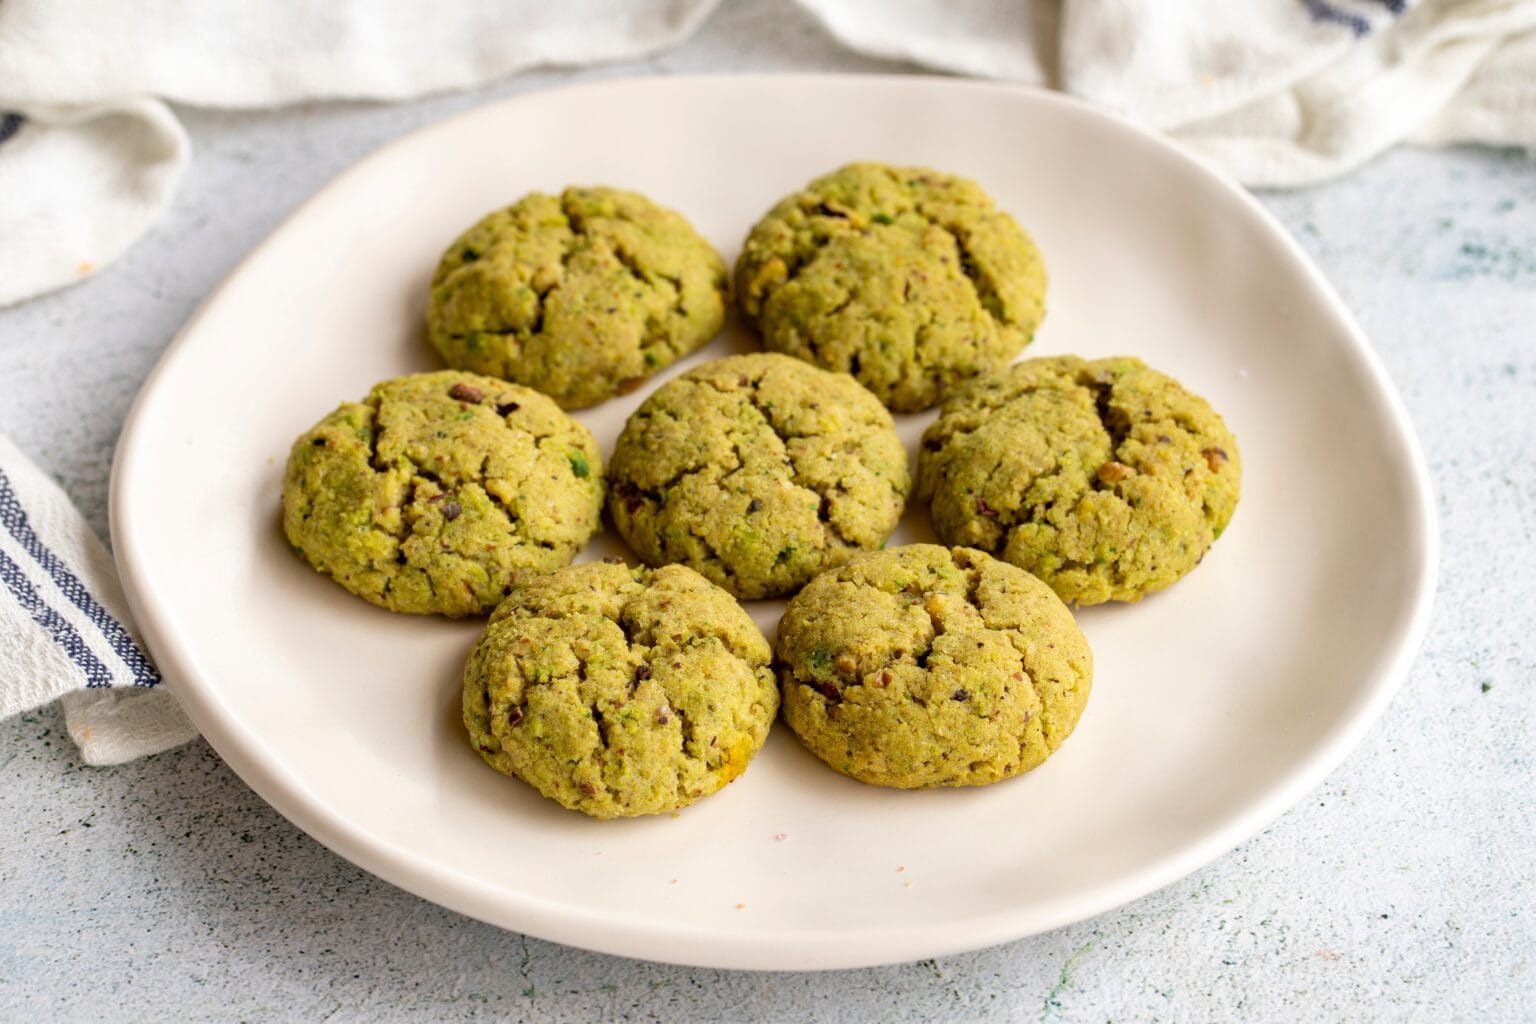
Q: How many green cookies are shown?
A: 7